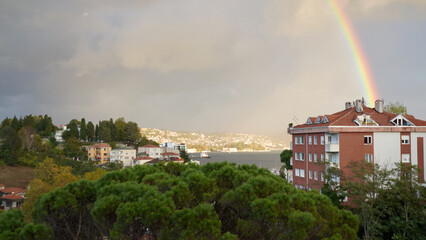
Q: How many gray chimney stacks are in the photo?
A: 3